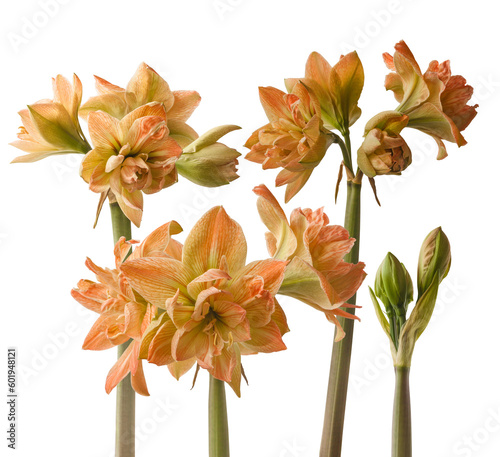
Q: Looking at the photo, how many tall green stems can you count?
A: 4